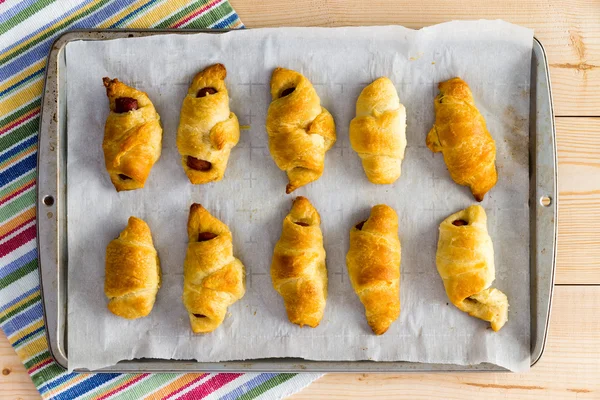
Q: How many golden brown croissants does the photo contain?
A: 10